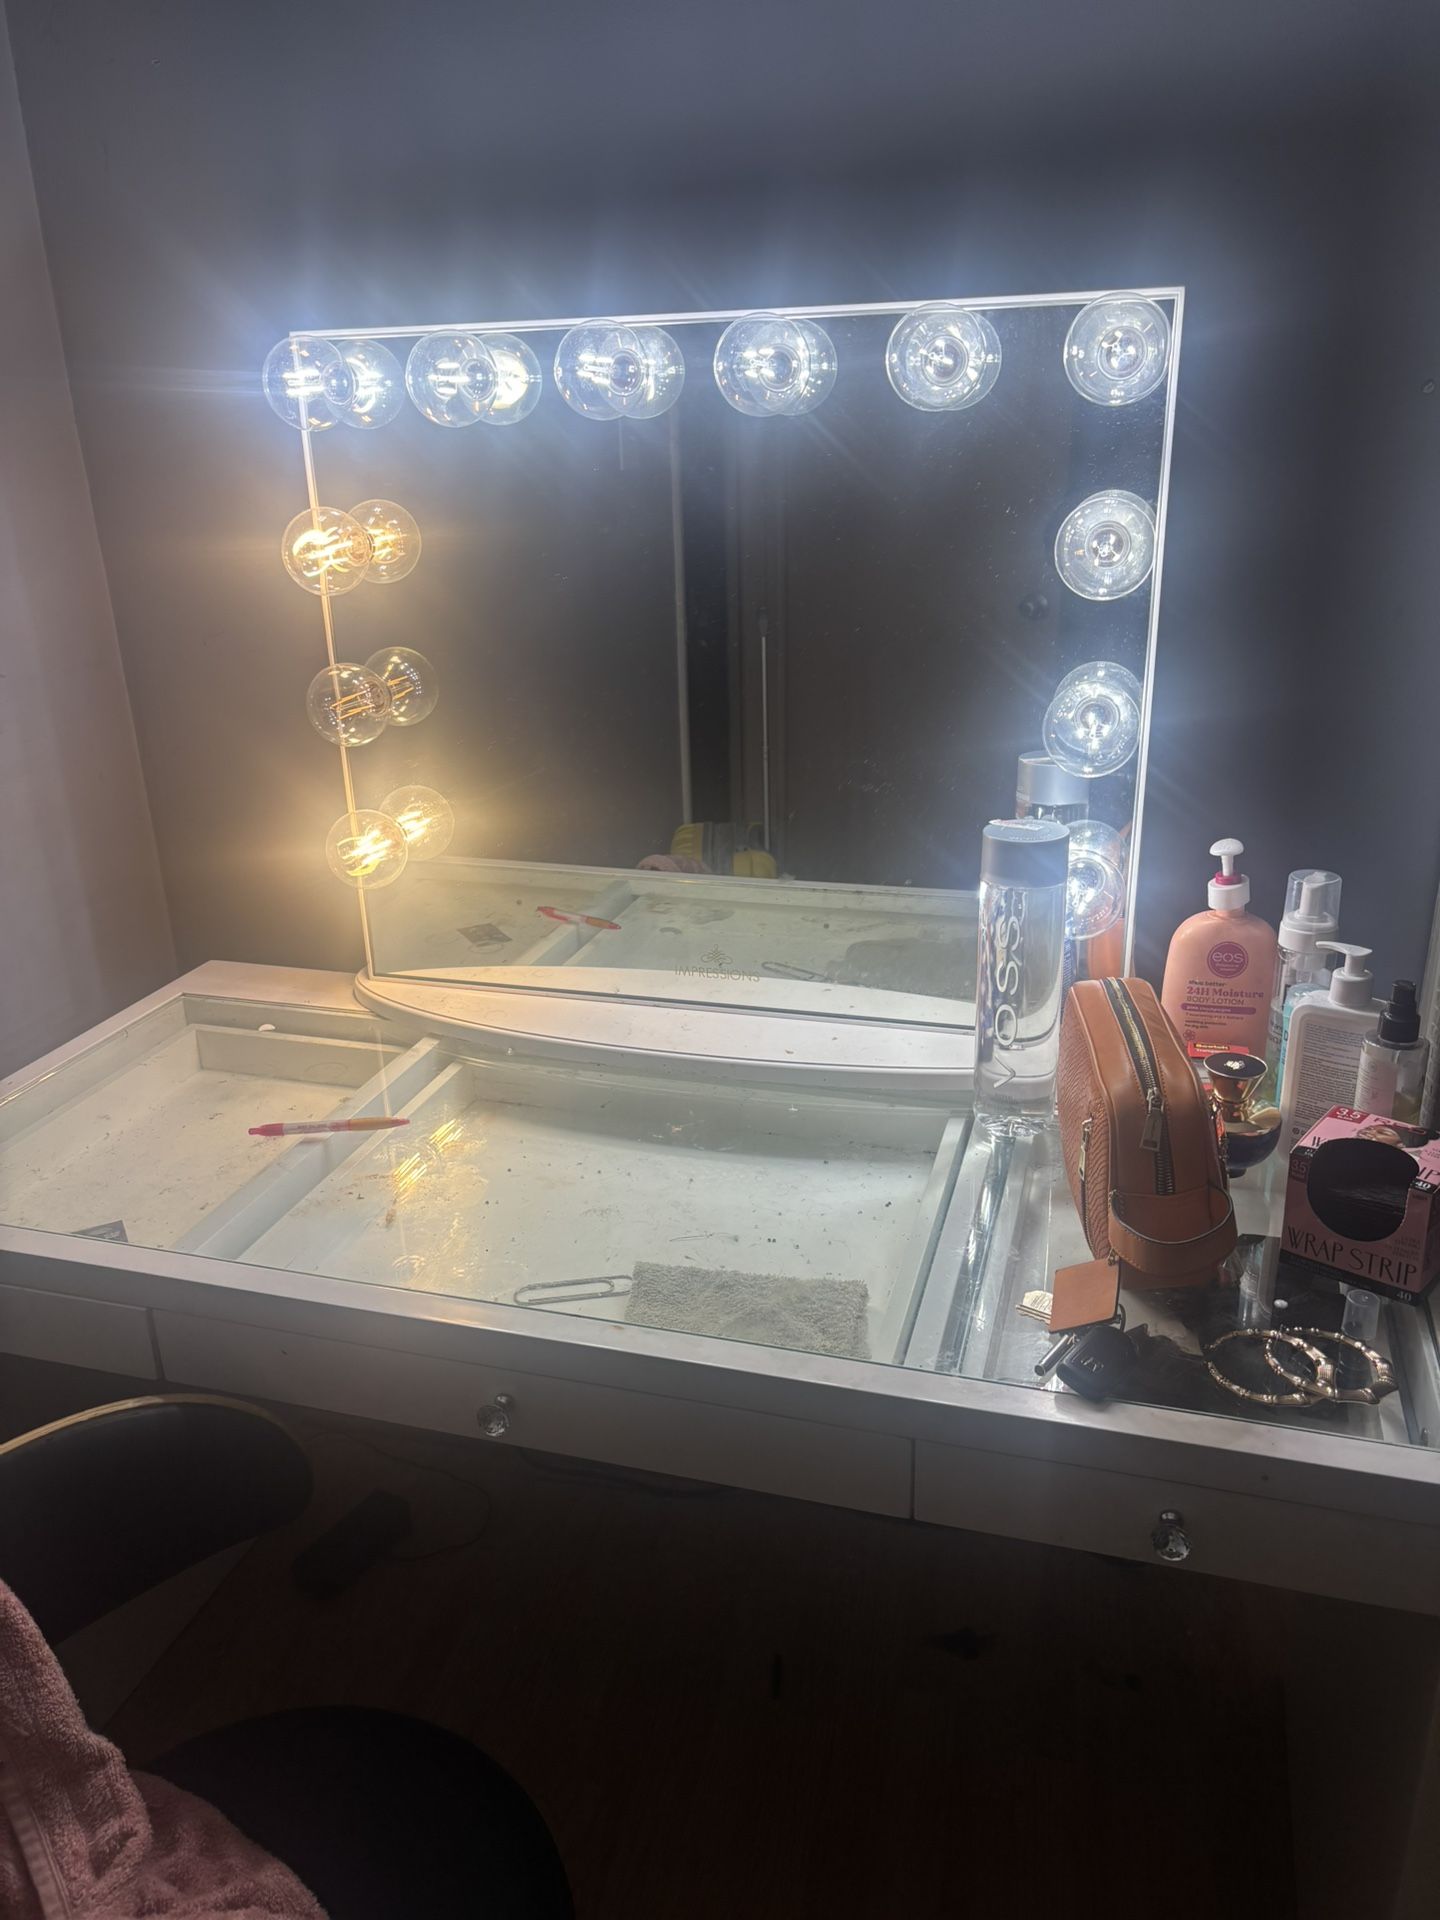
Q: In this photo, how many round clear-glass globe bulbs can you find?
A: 12